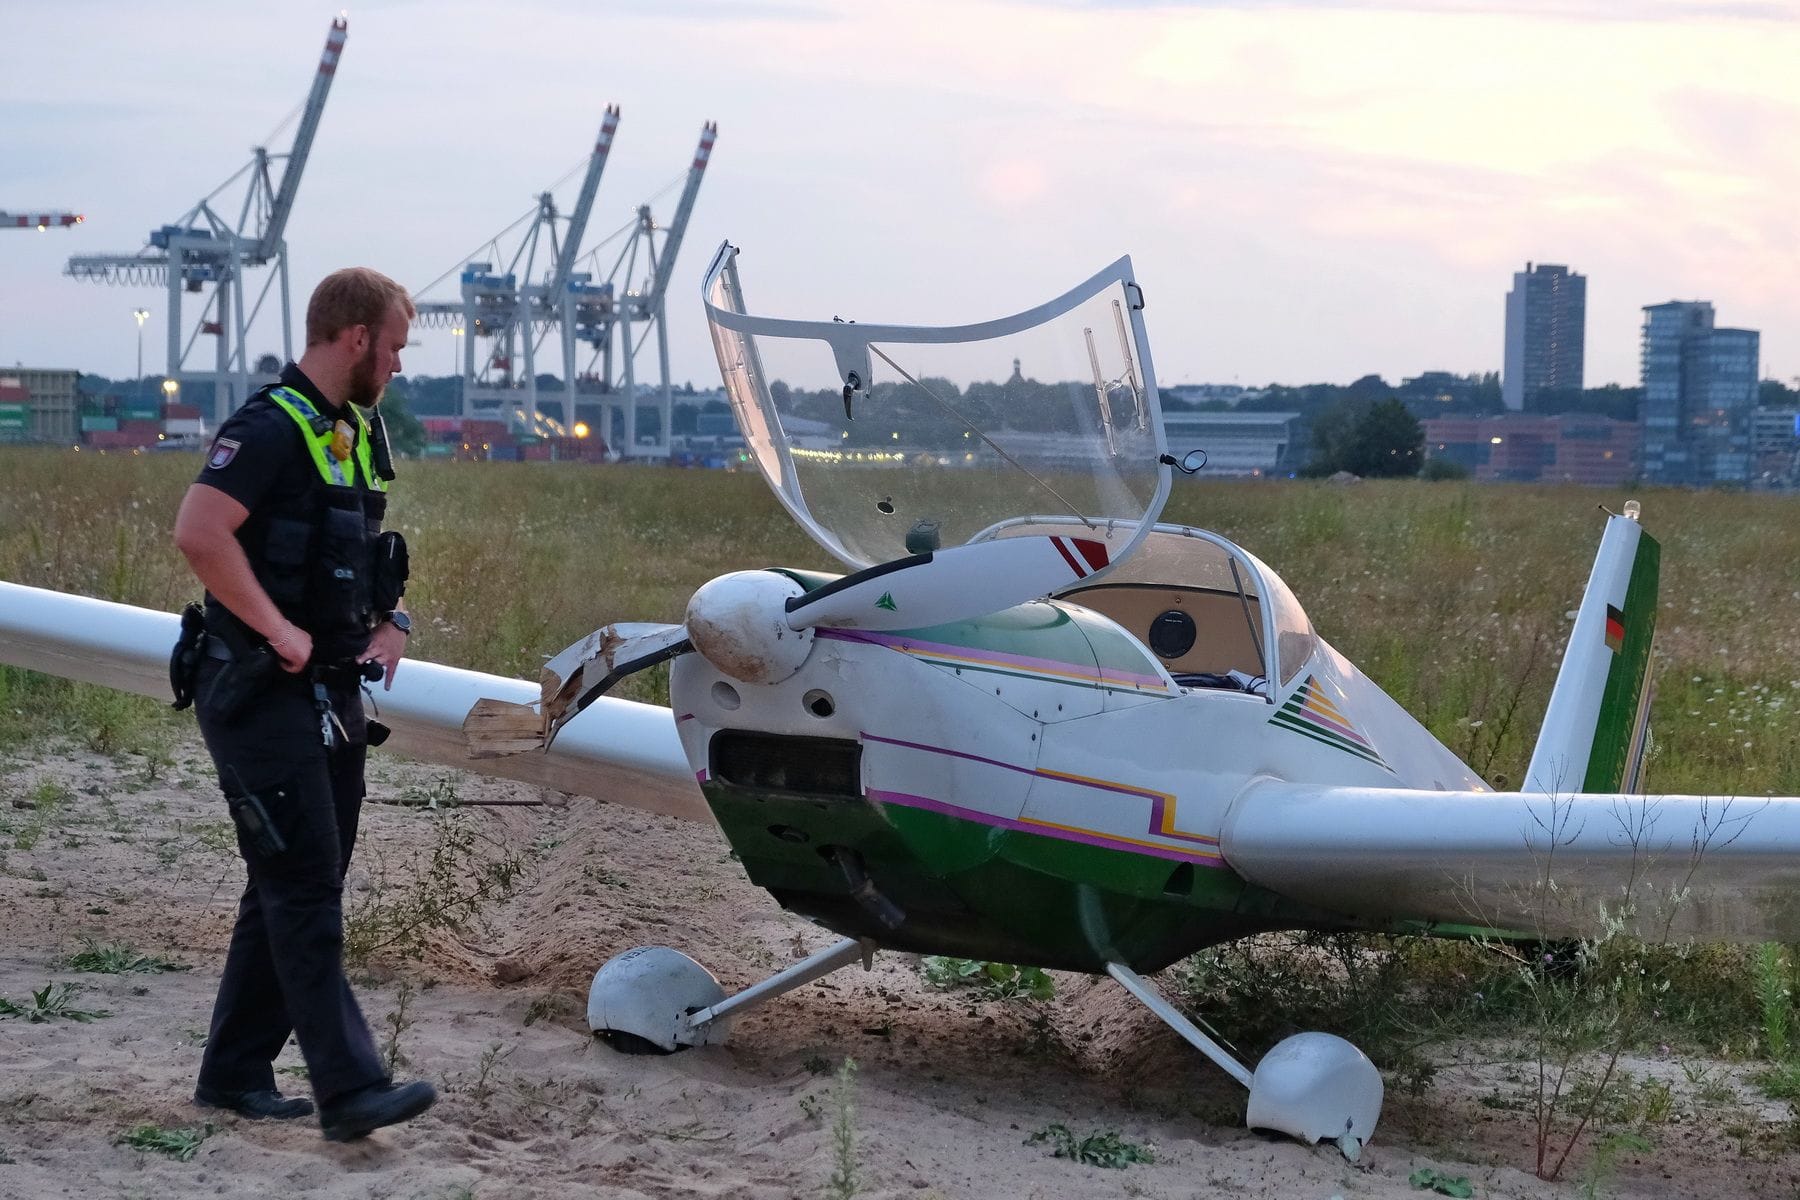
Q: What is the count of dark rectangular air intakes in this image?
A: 1